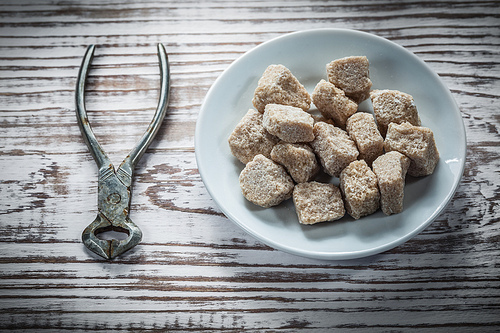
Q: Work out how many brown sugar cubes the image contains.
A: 14